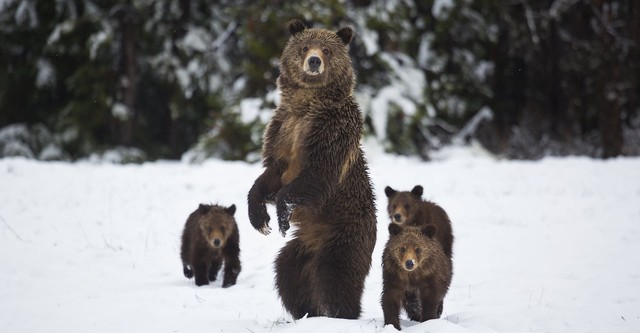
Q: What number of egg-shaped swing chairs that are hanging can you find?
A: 0